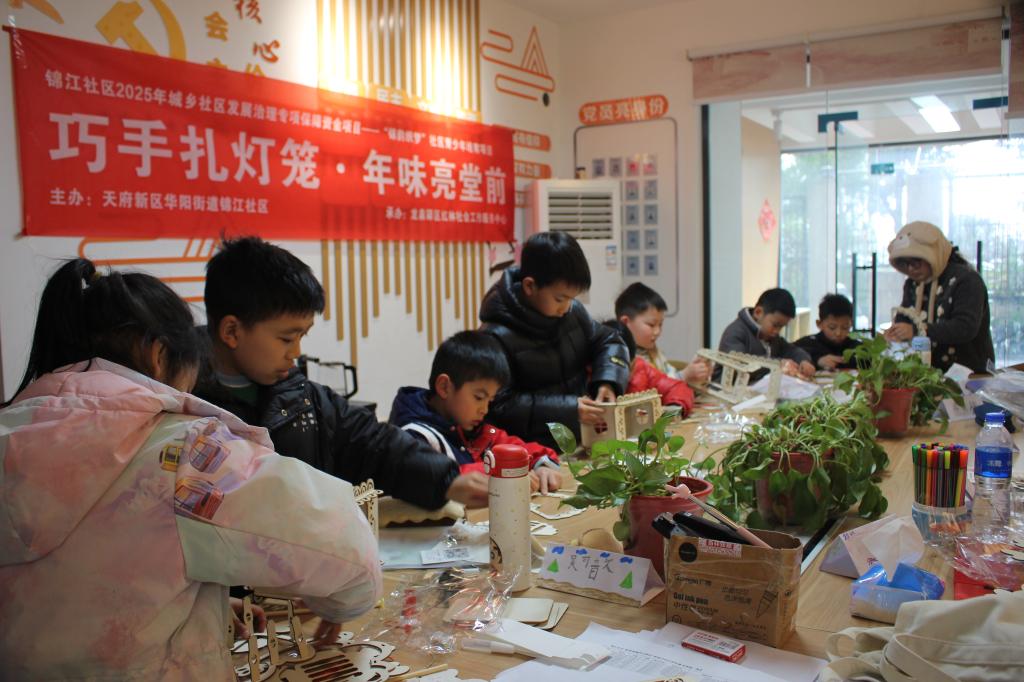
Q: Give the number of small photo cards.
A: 12